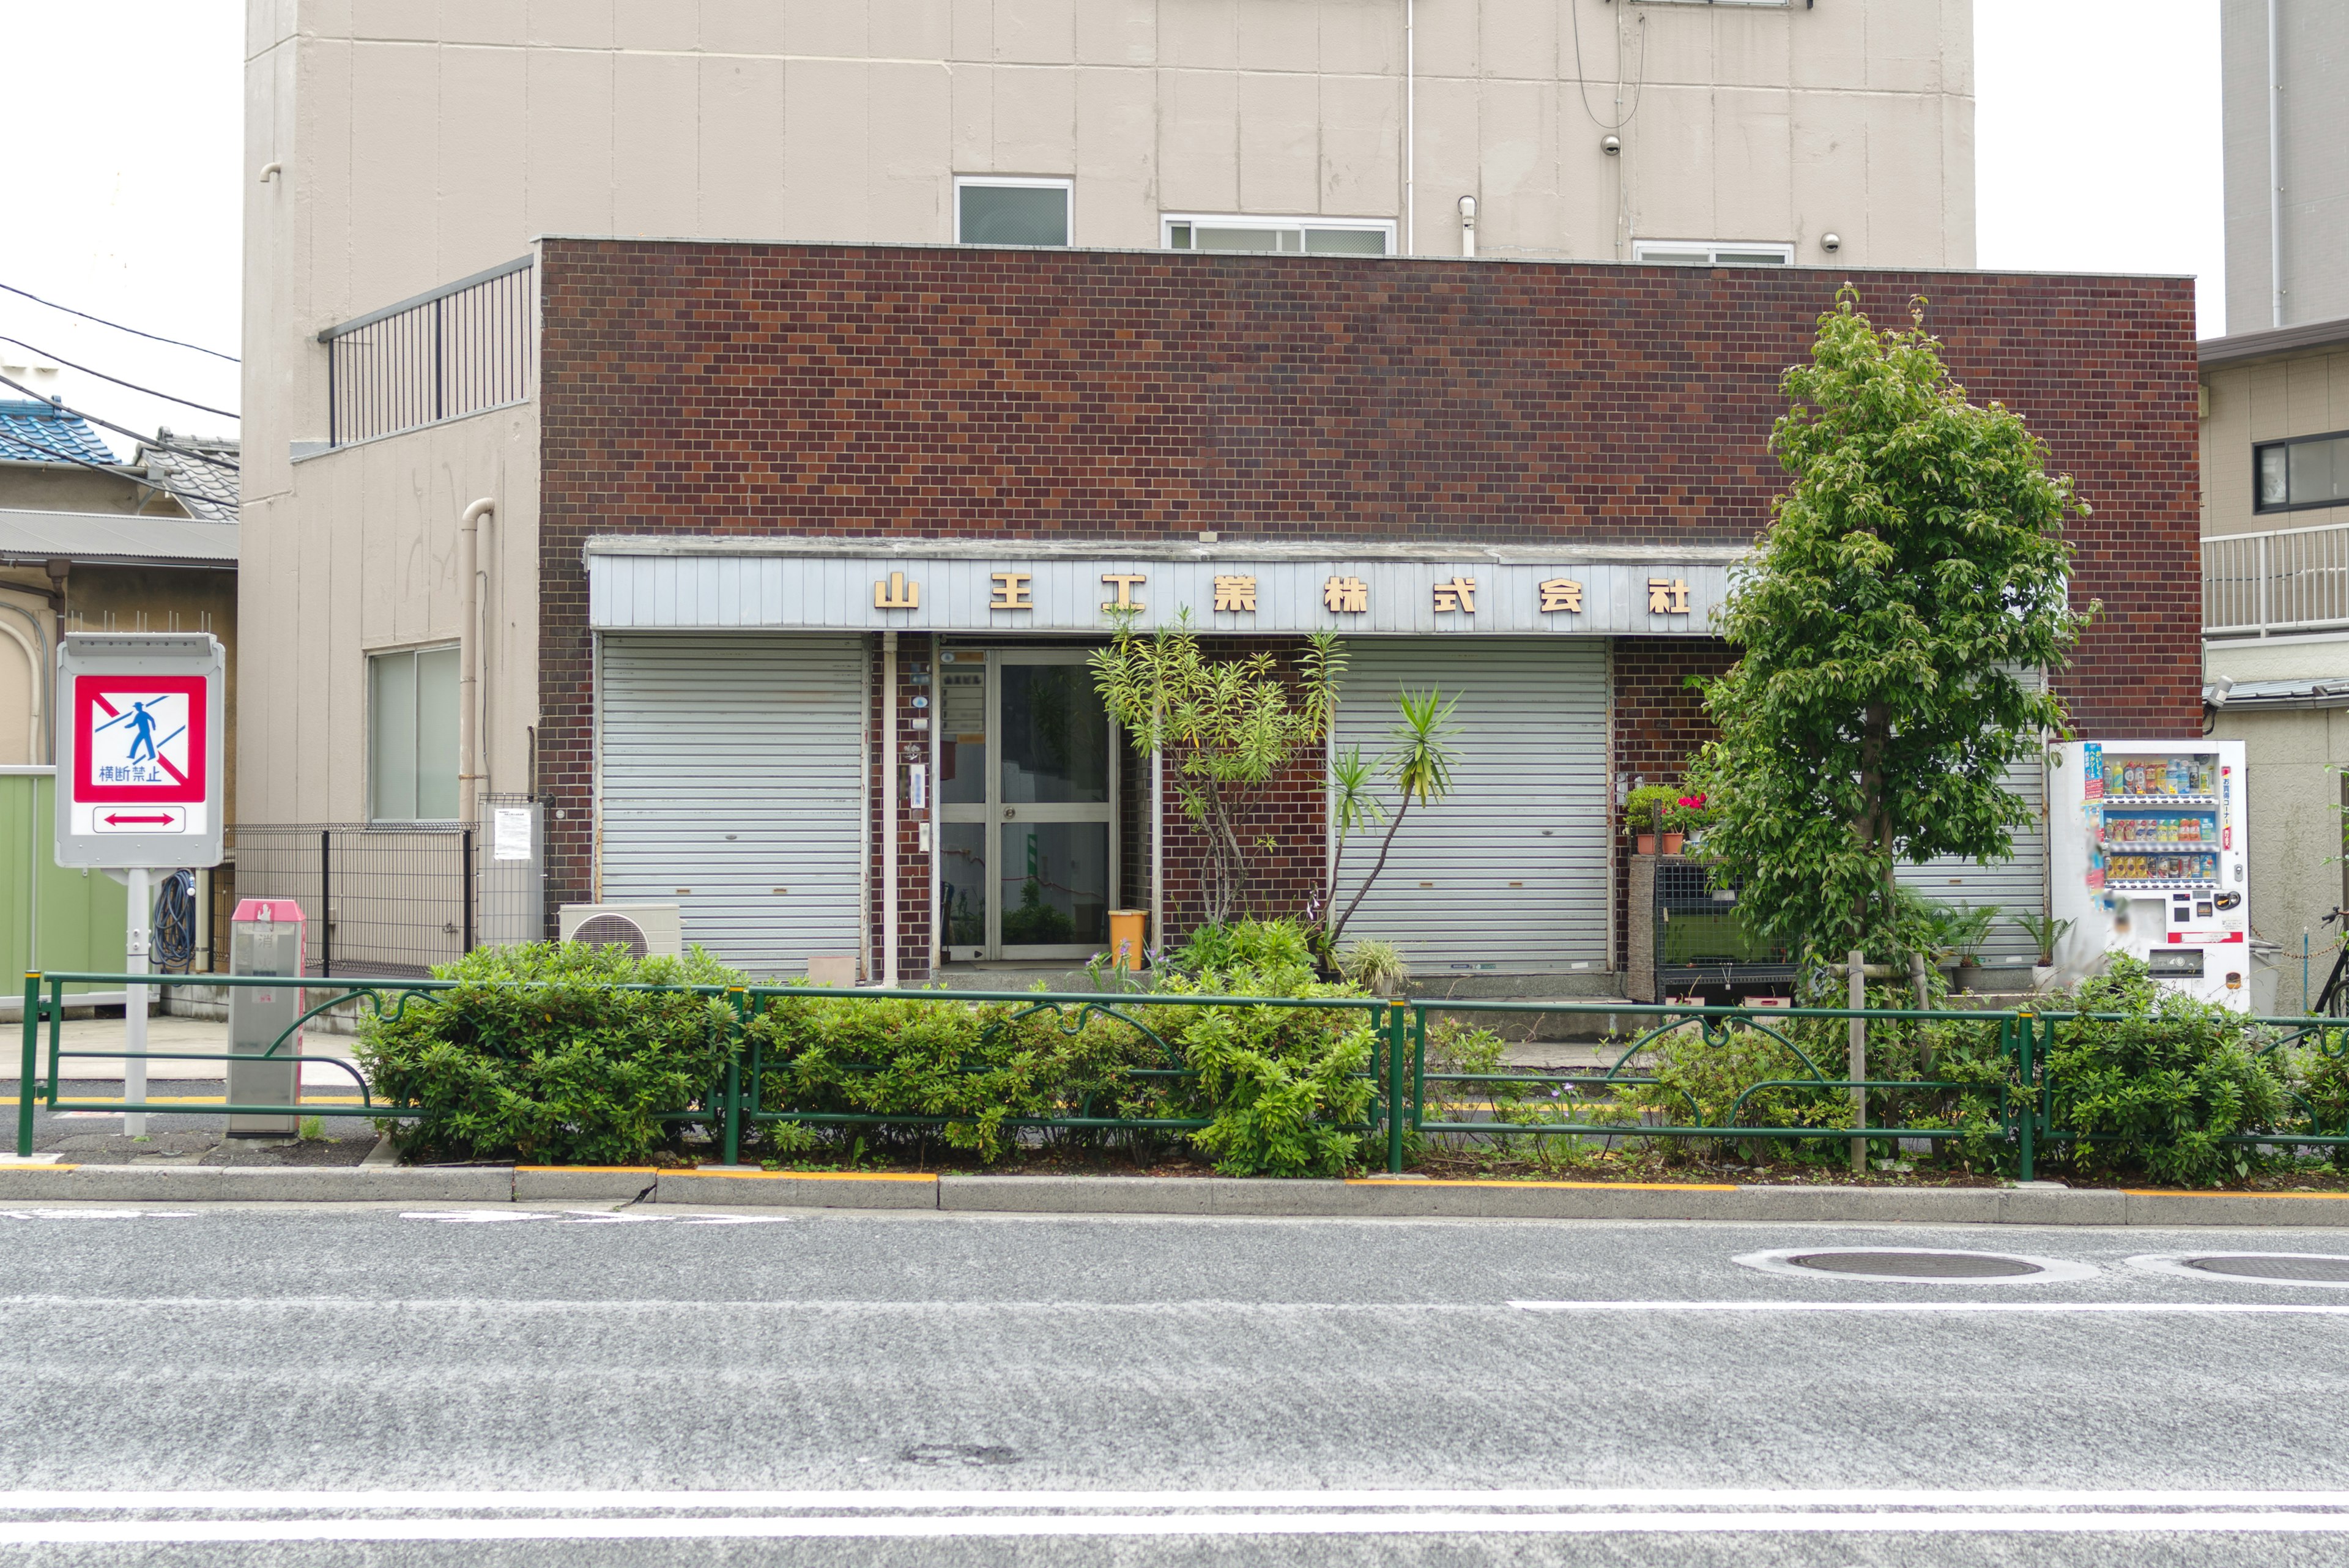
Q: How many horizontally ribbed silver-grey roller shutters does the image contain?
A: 3